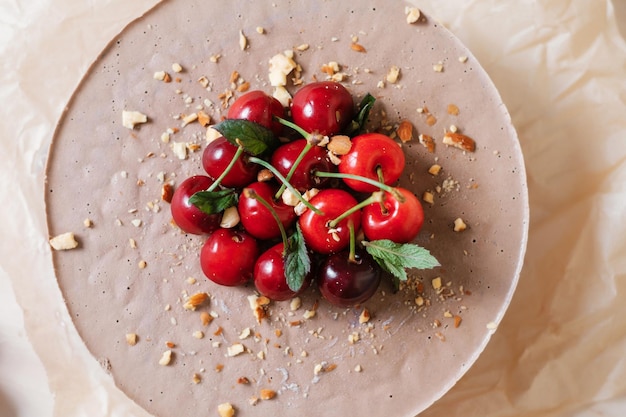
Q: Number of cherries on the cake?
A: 12